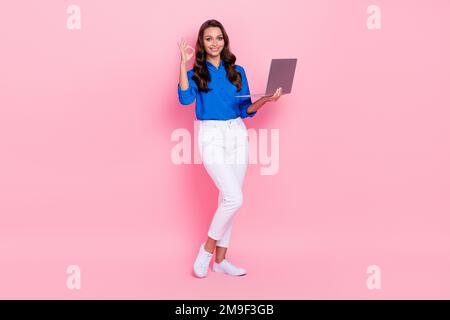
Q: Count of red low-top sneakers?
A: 0